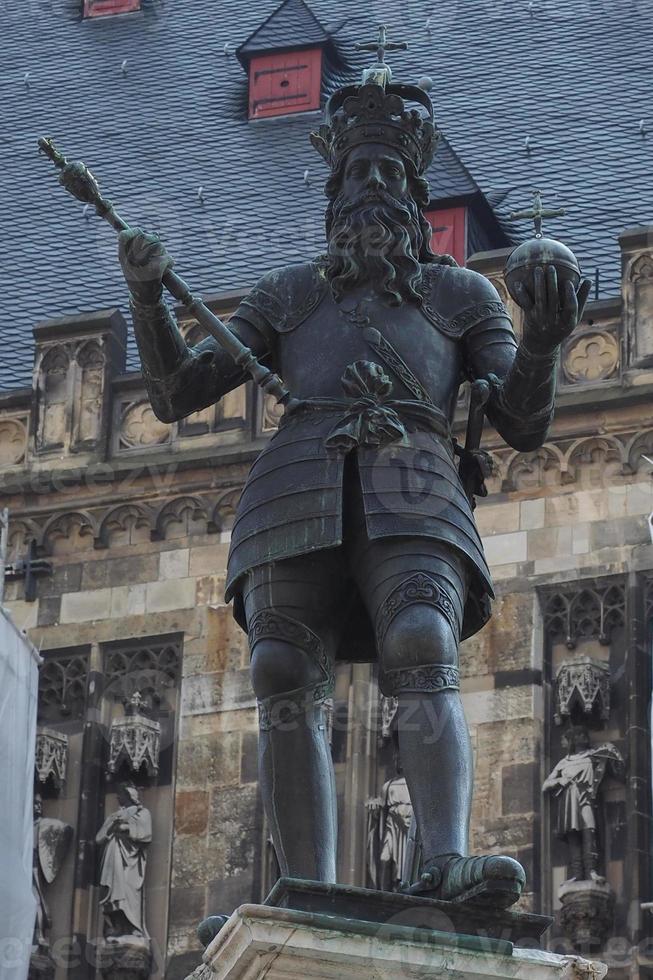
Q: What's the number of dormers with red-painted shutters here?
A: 3